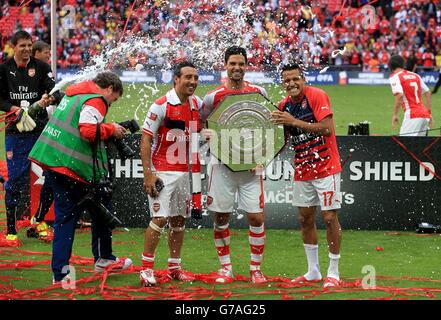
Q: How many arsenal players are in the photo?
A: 5